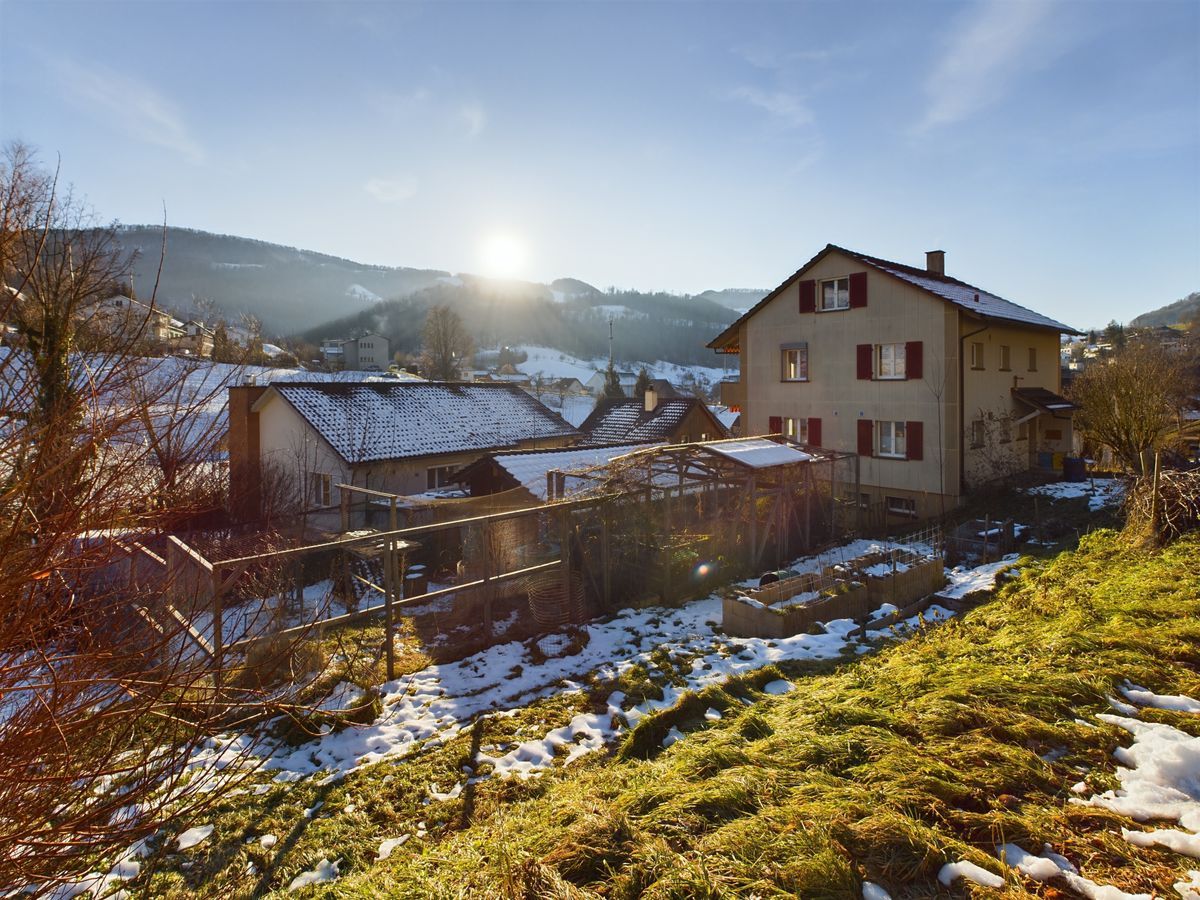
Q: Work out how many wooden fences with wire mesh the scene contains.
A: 1